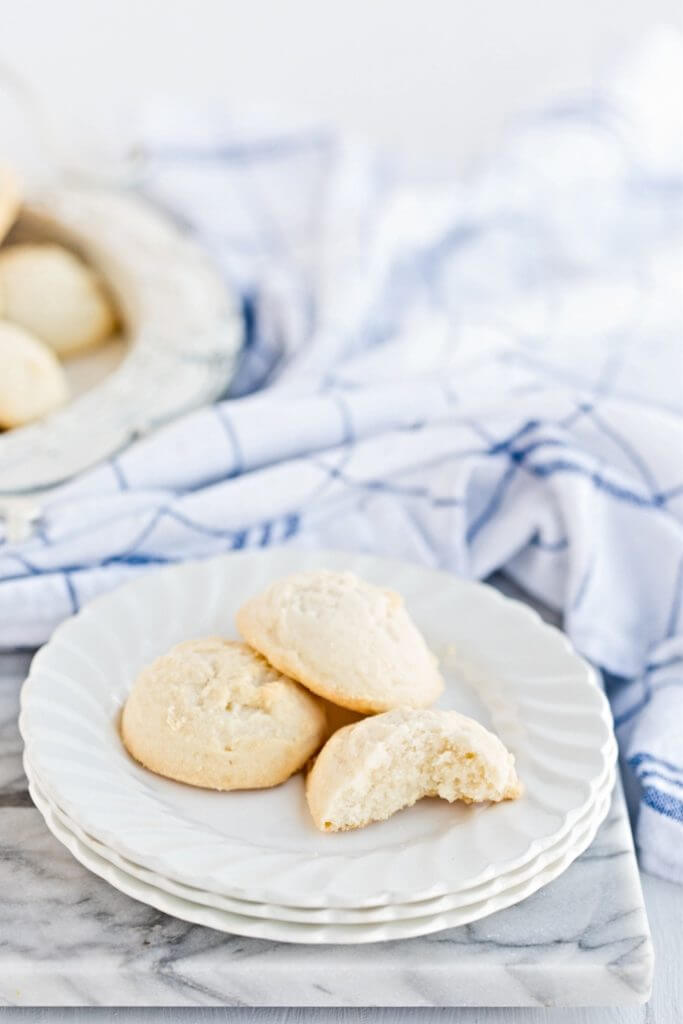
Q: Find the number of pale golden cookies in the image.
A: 6